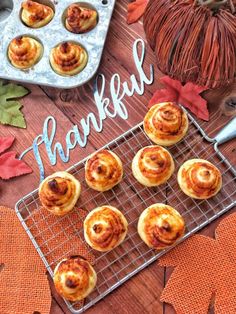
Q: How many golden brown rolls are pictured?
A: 12